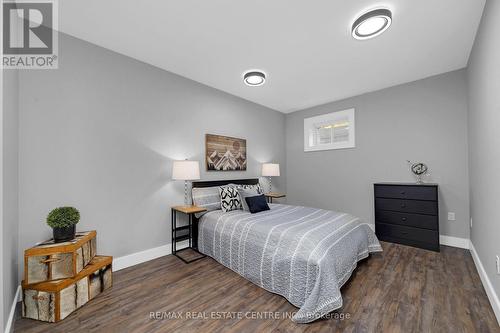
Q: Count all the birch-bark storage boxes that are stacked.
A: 2